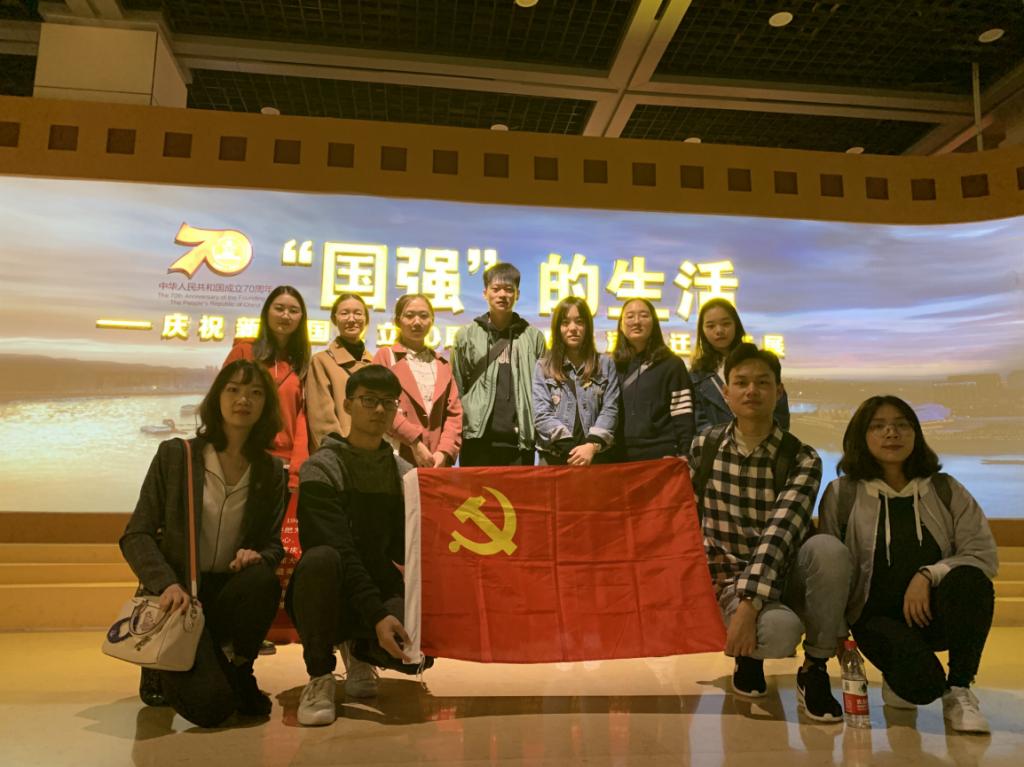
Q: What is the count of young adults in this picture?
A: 11